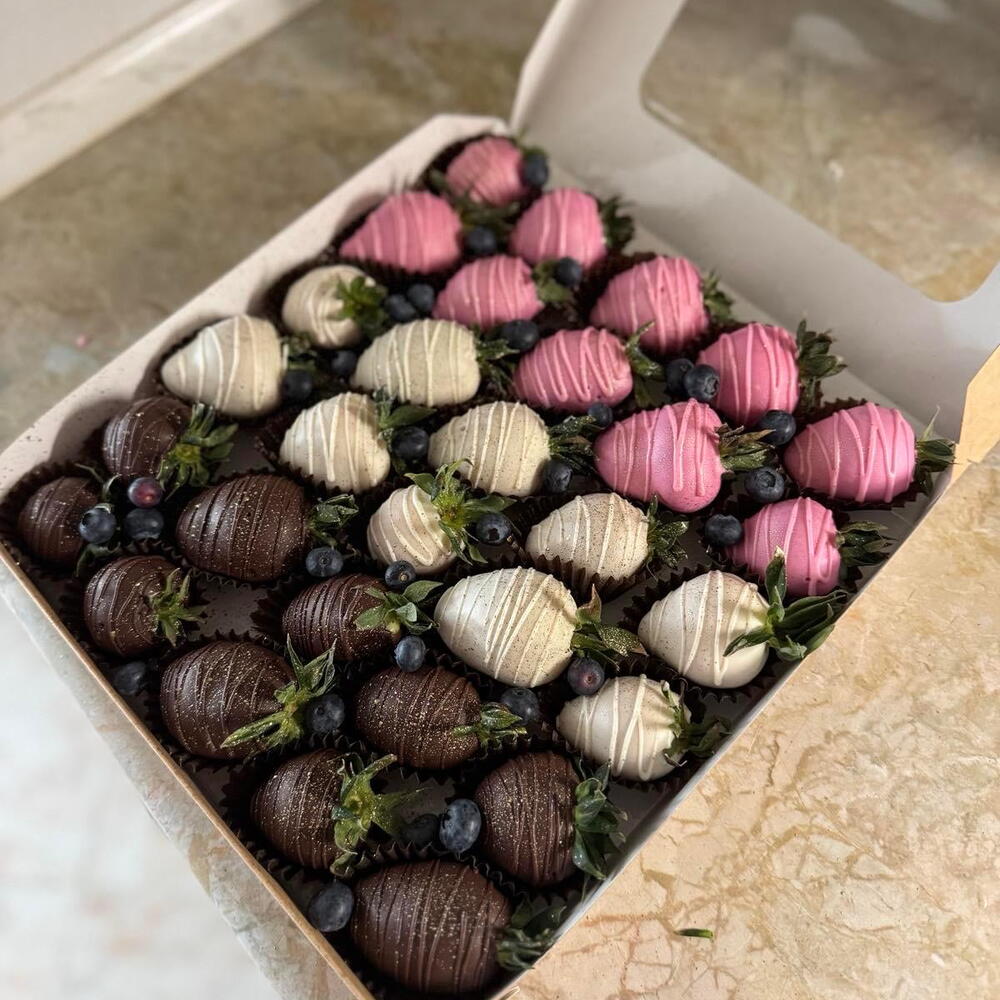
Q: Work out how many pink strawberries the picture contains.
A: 10